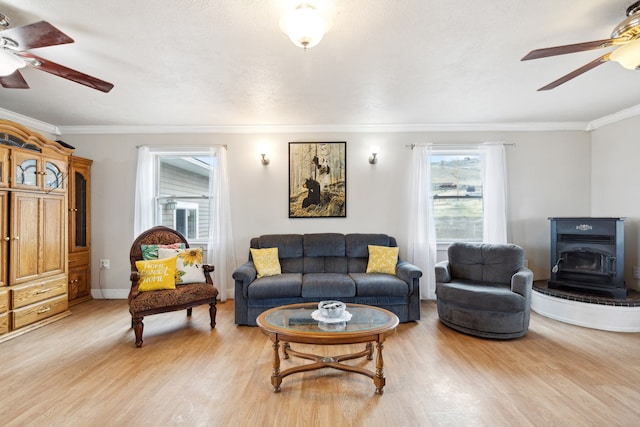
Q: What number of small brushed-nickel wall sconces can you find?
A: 2